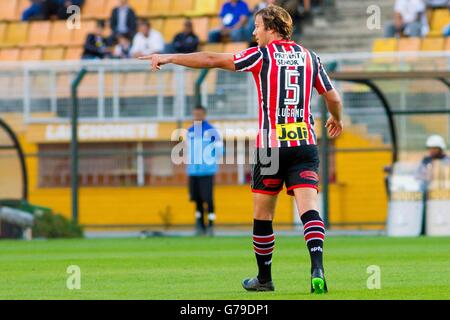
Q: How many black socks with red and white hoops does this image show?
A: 2